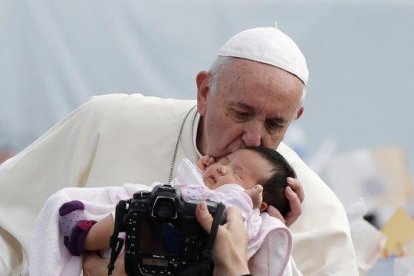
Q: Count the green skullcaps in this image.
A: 0